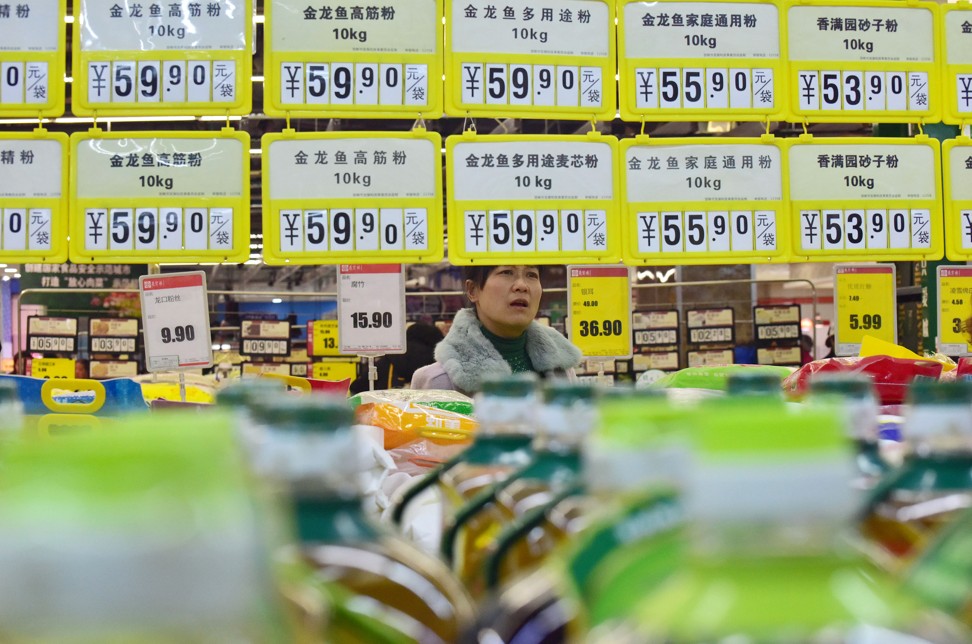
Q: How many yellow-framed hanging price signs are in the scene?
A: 14